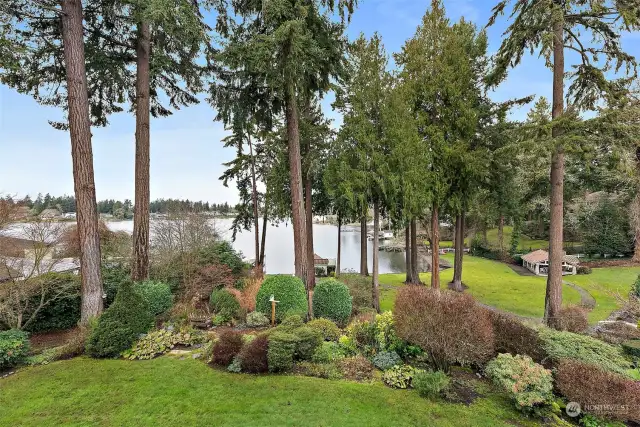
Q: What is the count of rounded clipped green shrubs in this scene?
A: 2